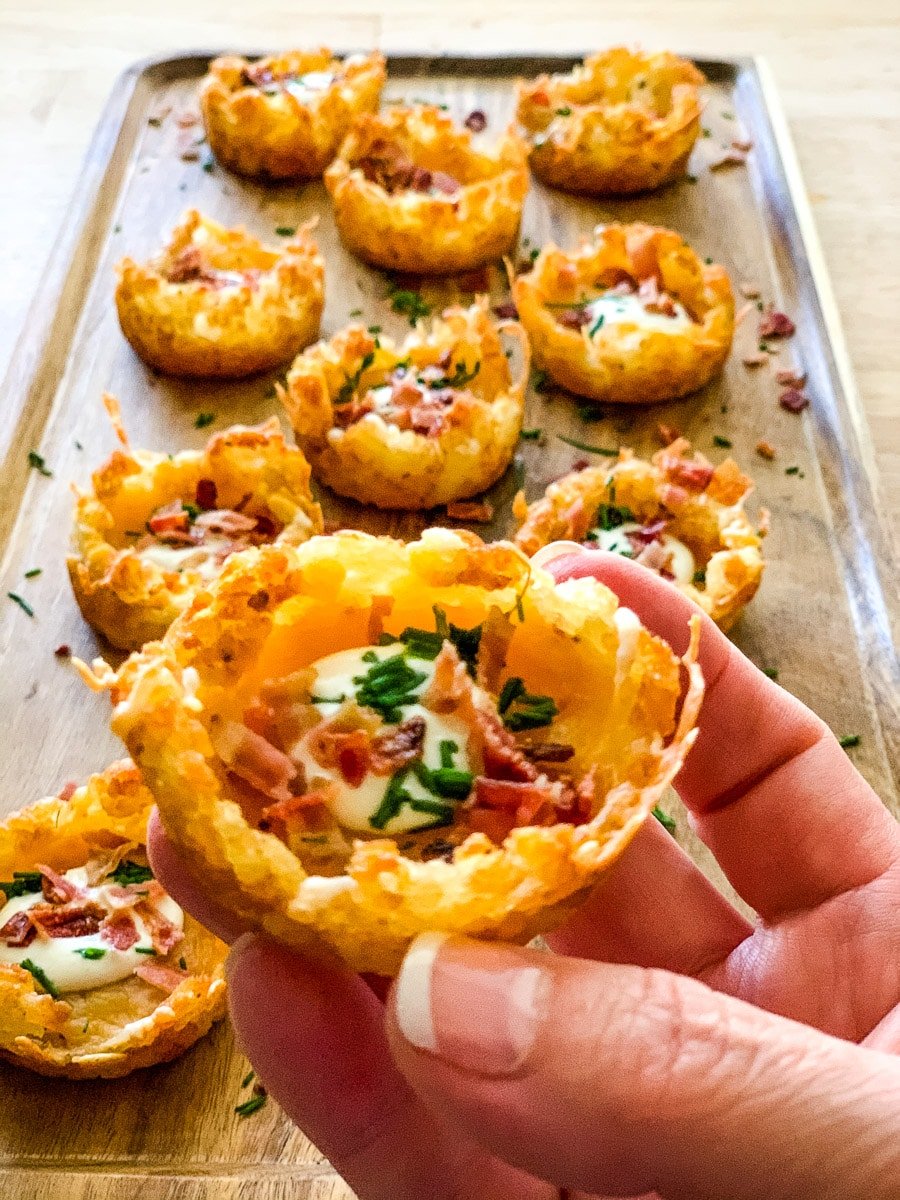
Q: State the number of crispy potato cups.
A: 10